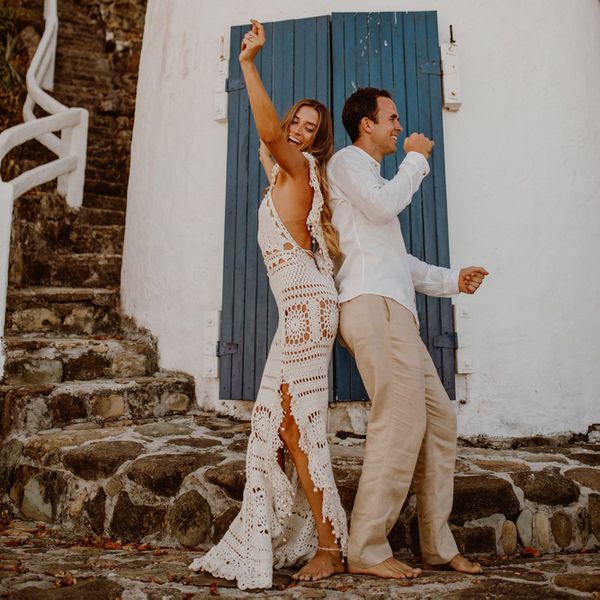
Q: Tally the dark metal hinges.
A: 4